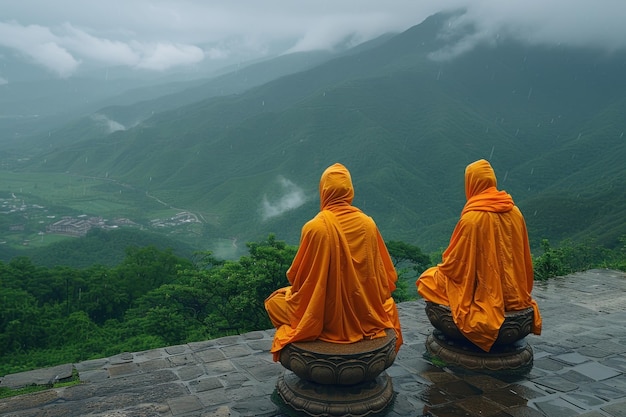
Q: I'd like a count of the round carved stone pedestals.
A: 2